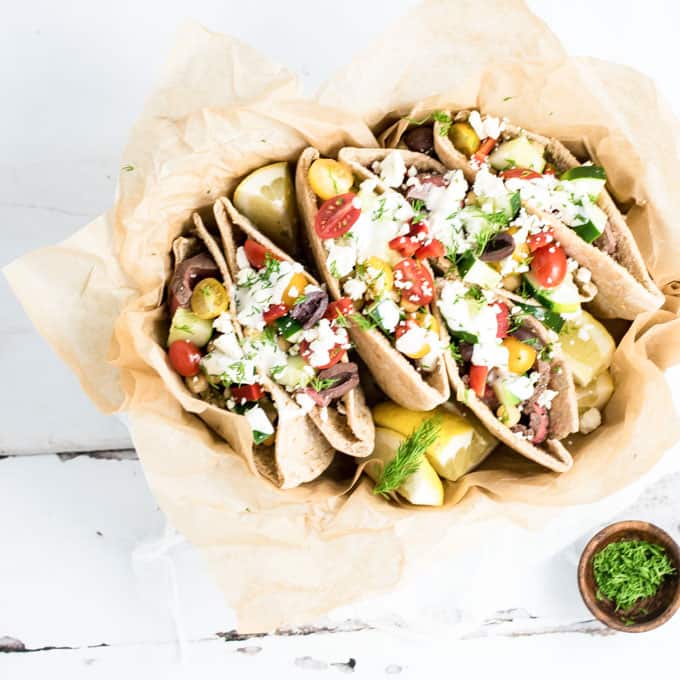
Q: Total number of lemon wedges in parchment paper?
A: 5